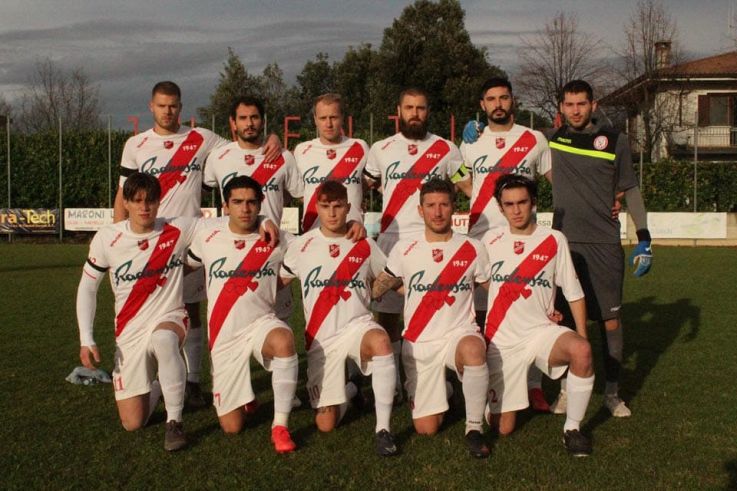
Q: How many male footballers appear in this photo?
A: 11